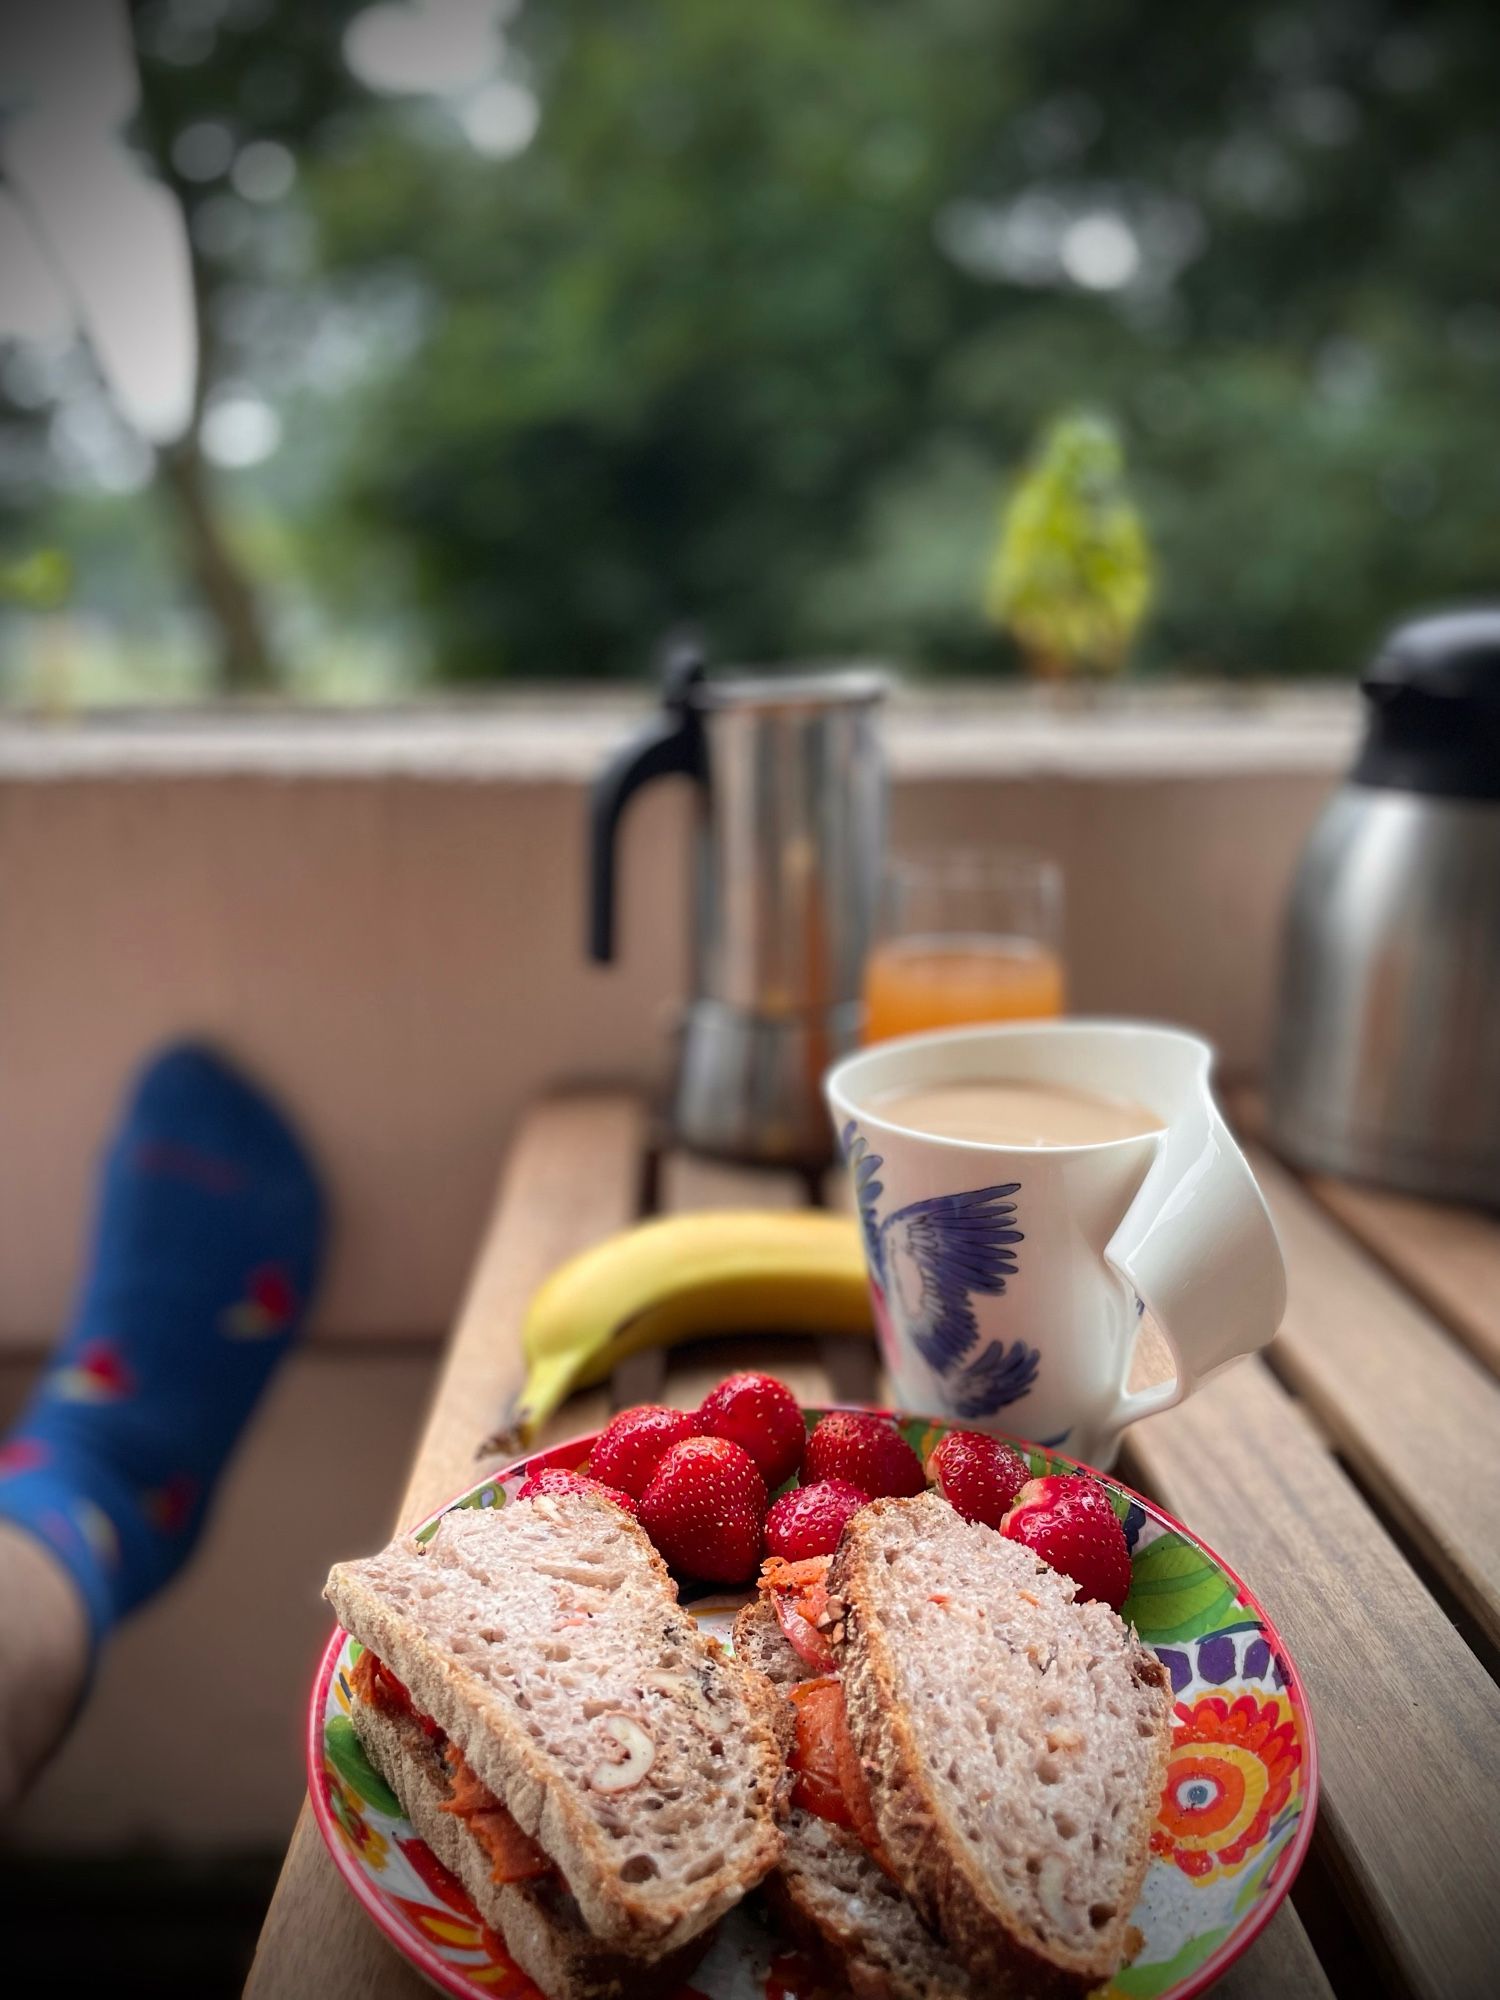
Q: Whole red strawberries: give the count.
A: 8